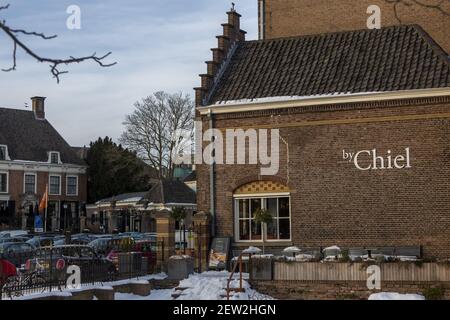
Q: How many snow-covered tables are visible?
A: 3